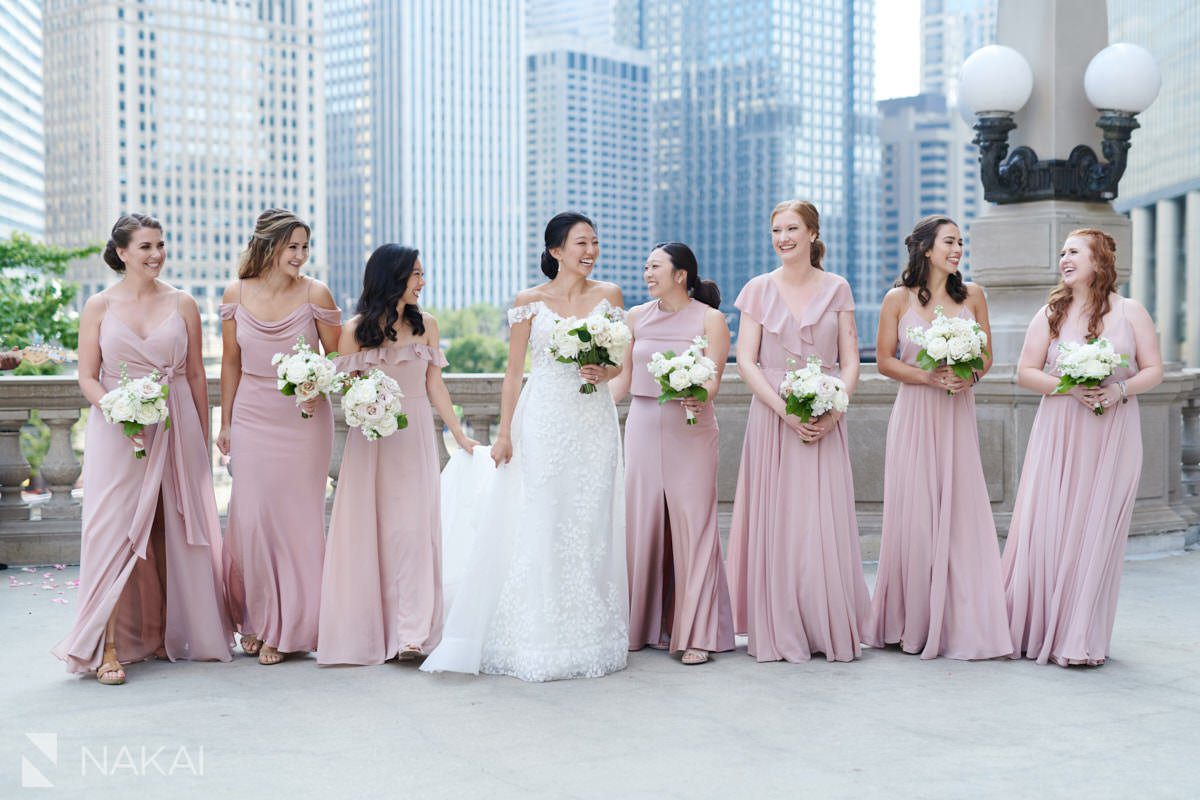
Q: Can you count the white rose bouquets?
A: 8